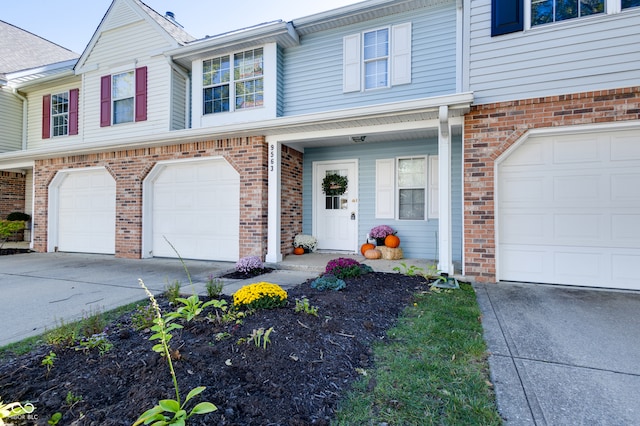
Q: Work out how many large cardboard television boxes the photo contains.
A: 0